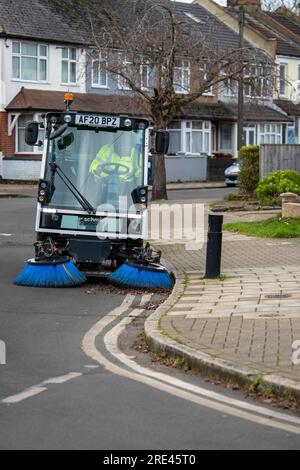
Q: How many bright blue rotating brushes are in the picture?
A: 2